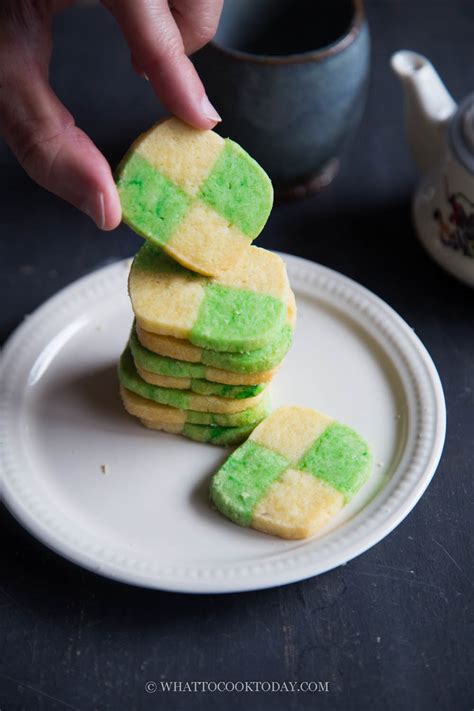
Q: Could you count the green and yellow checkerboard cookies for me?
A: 9